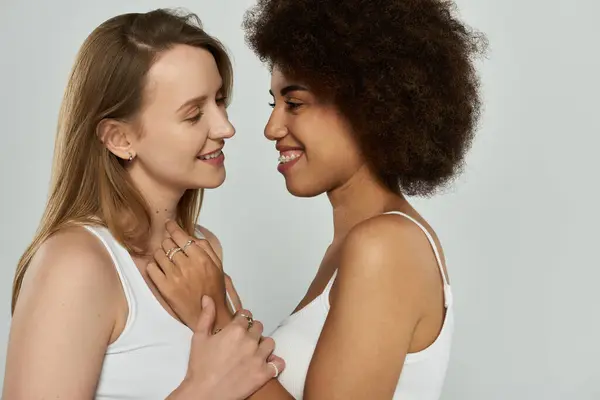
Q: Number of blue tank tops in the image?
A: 0